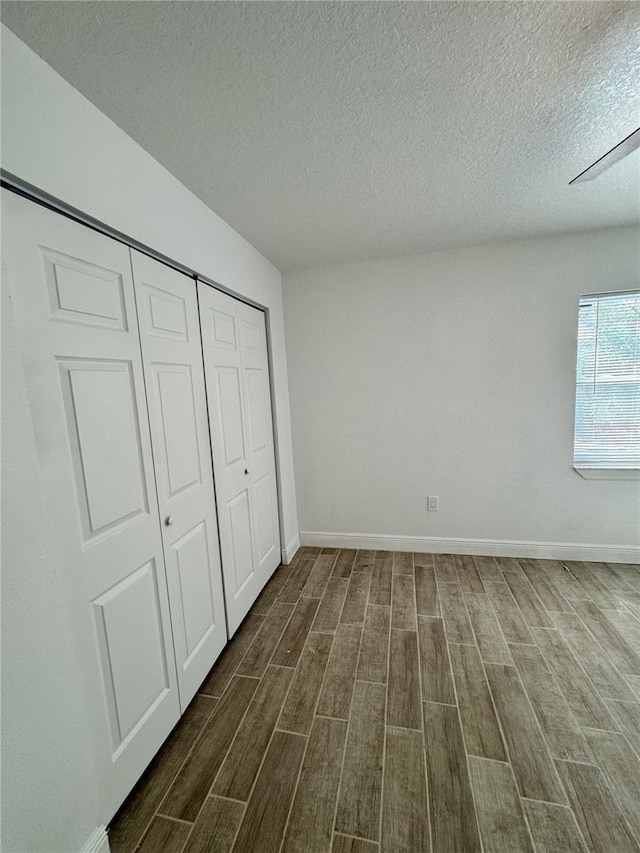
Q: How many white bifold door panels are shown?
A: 4